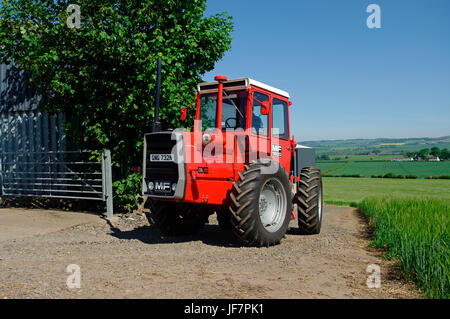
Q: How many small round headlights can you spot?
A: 2